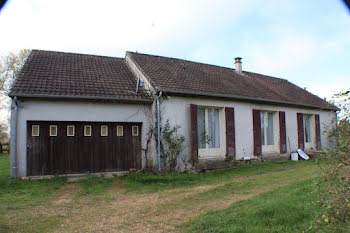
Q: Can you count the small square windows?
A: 7